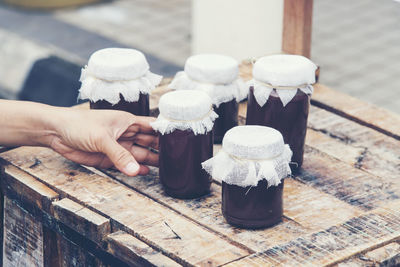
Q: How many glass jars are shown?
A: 5